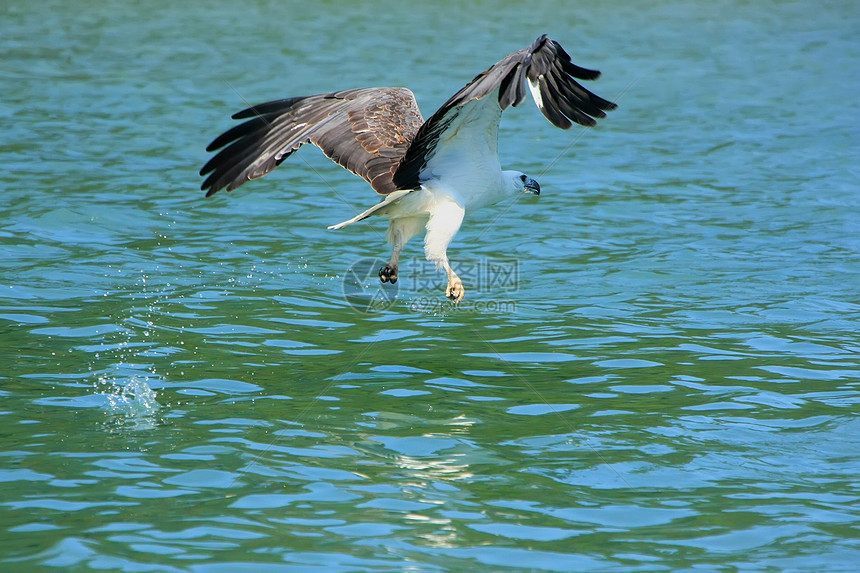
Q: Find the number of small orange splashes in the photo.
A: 0